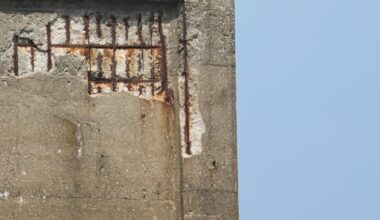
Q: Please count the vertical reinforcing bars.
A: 12